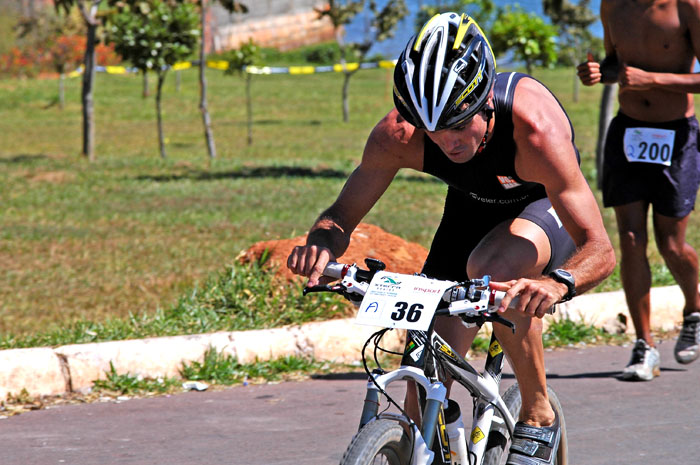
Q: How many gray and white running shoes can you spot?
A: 2